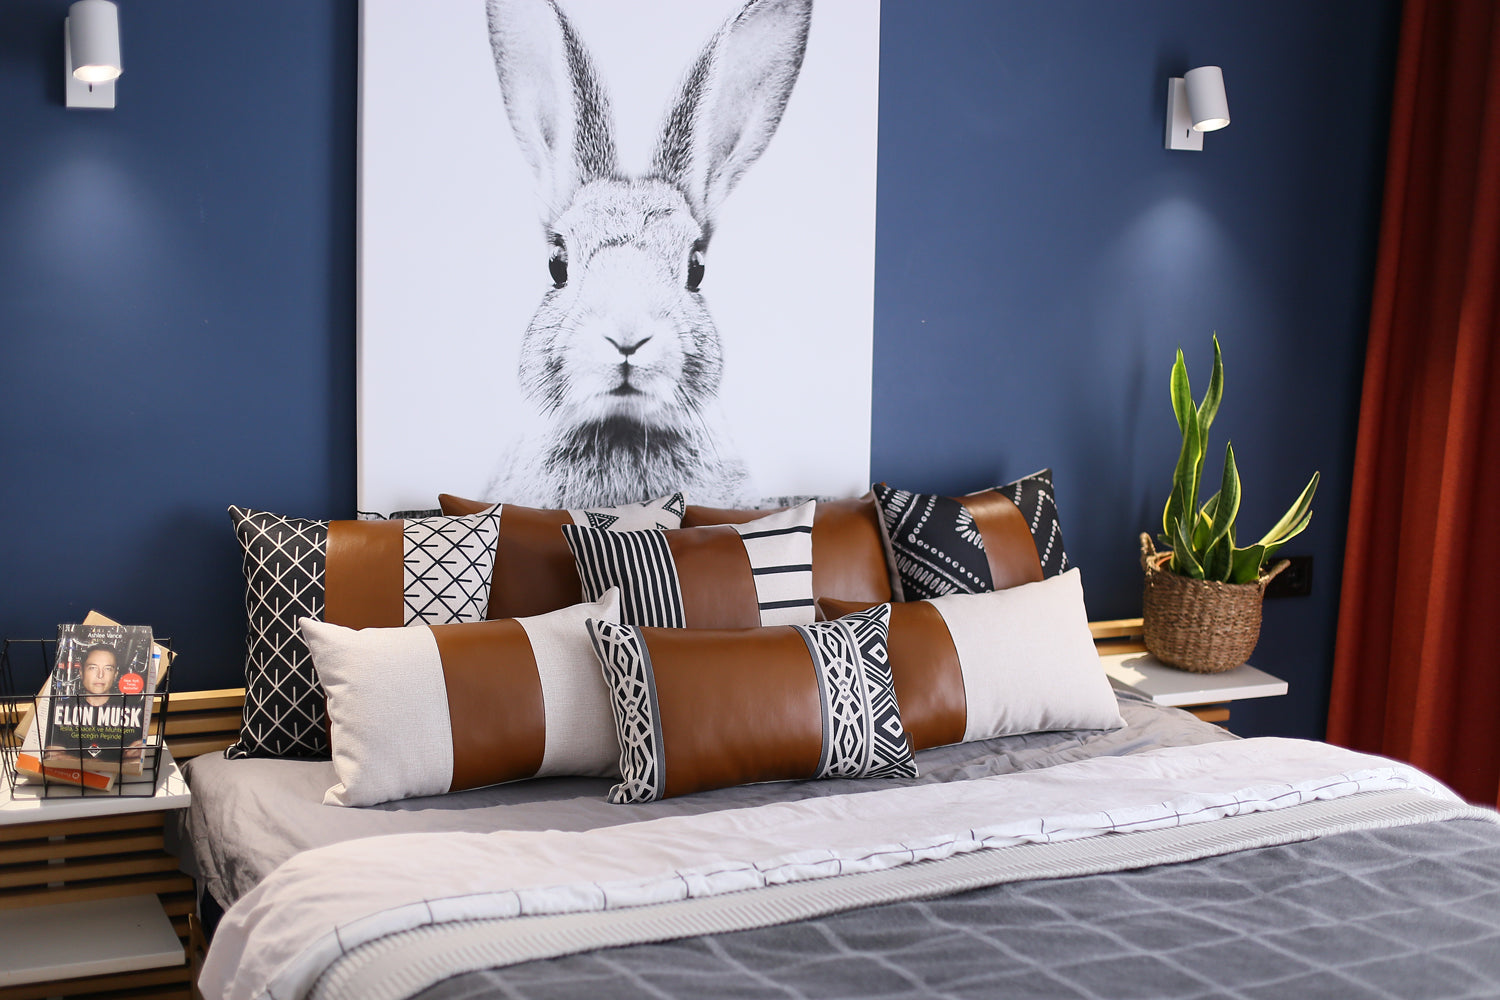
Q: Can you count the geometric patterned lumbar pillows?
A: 1